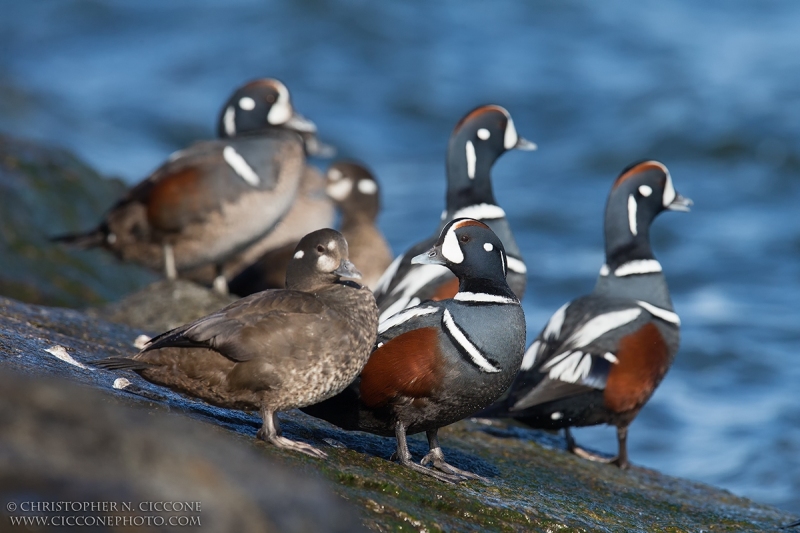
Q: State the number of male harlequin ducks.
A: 4